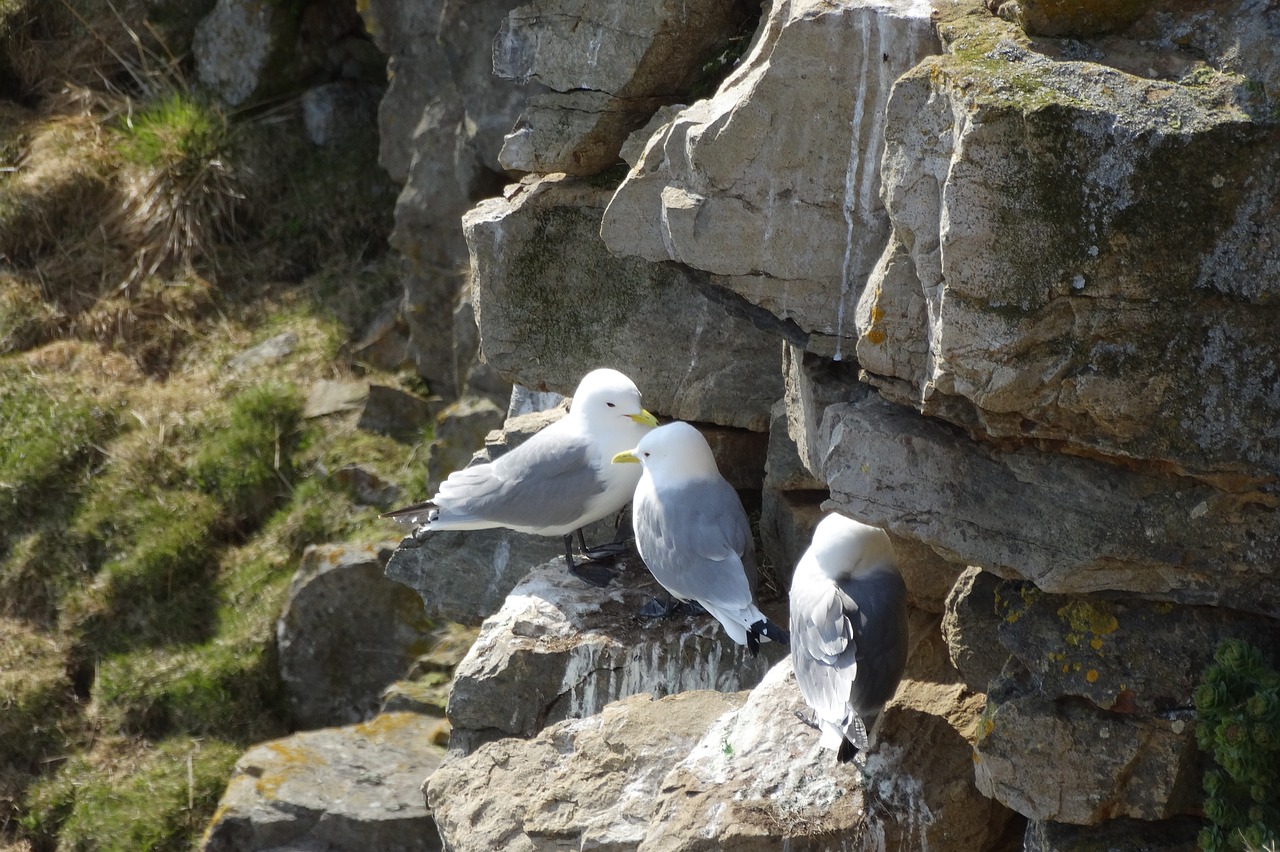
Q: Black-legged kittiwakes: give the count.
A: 3